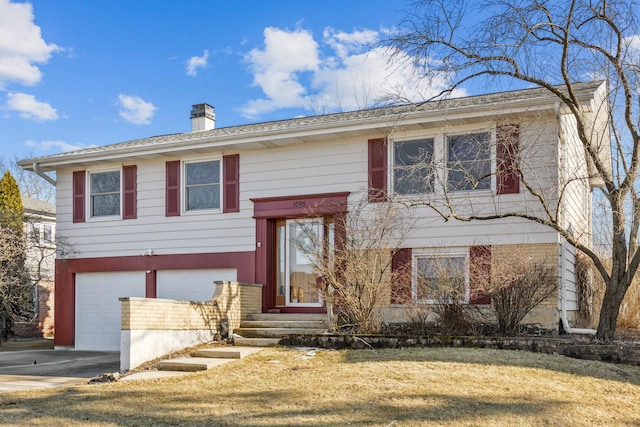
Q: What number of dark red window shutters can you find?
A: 8